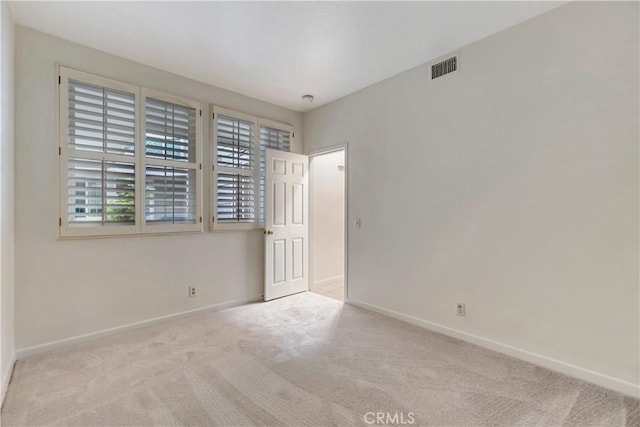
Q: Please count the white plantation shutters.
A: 4